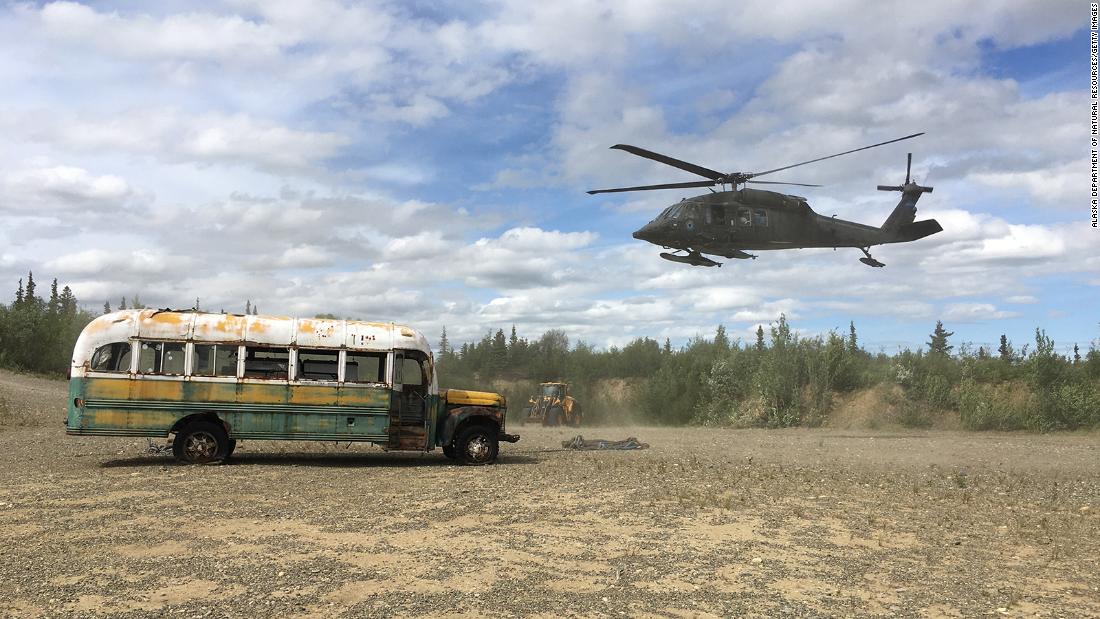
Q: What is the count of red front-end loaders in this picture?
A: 0